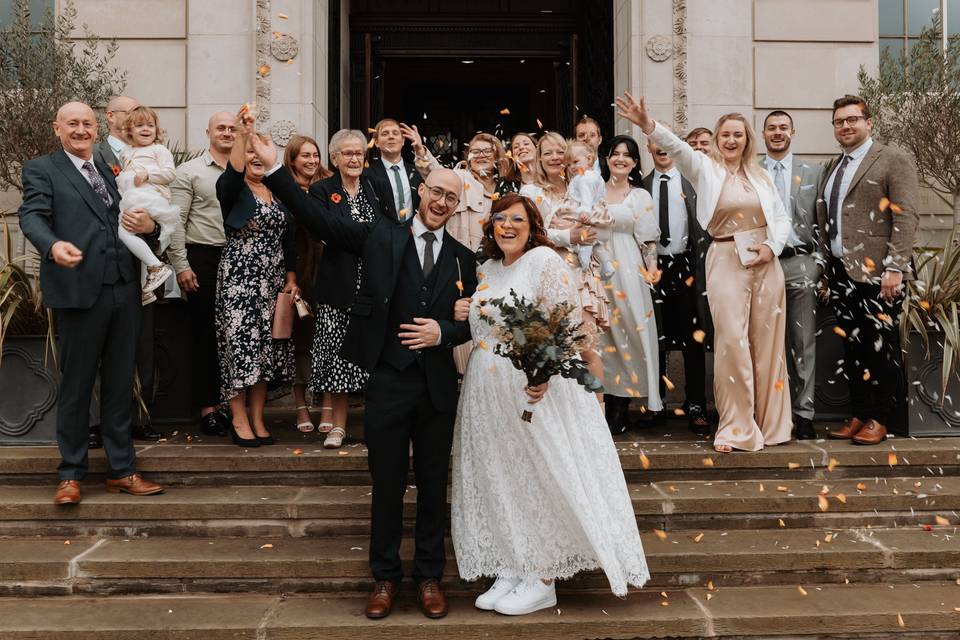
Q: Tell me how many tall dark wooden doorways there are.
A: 1